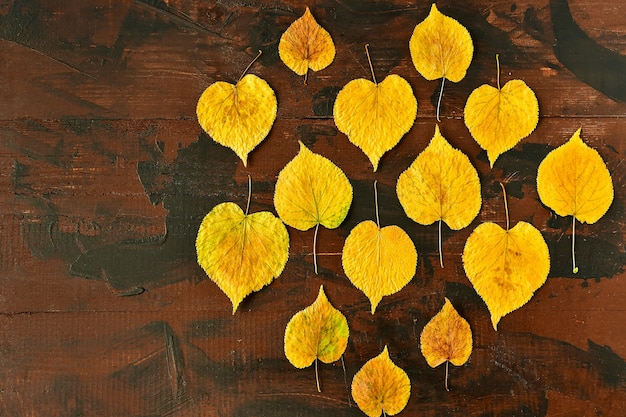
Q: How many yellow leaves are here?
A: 14